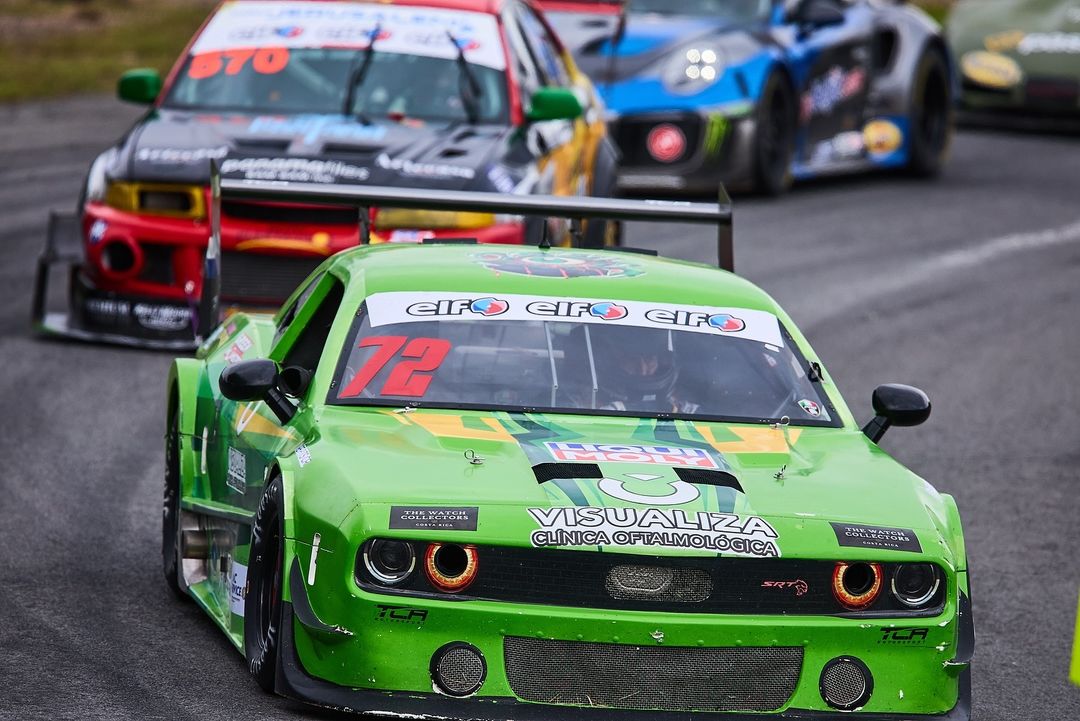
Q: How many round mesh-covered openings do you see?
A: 2